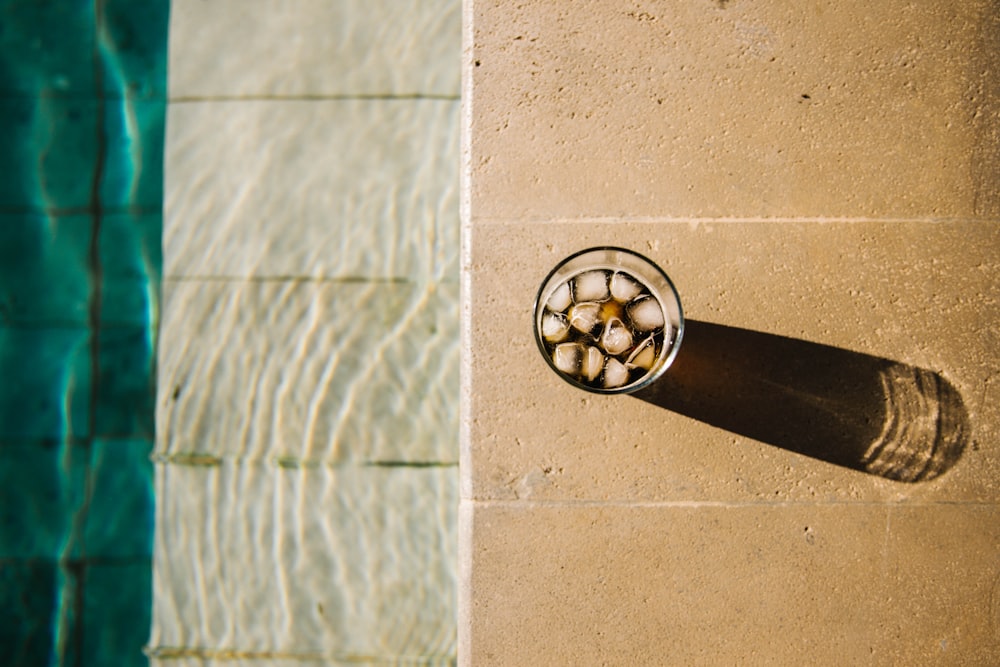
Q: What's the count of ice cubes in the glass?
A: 11